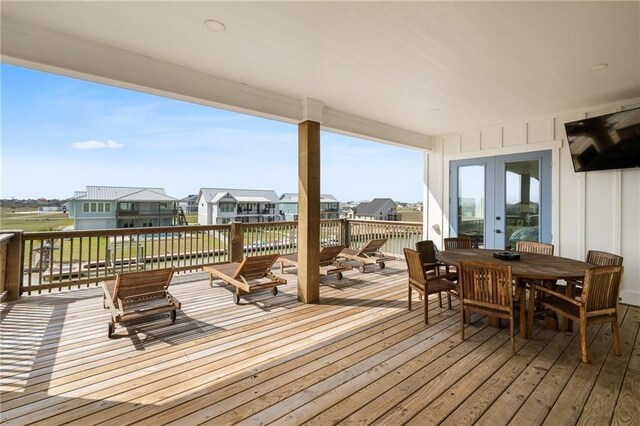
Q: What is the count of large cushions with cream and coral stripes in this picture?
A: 0